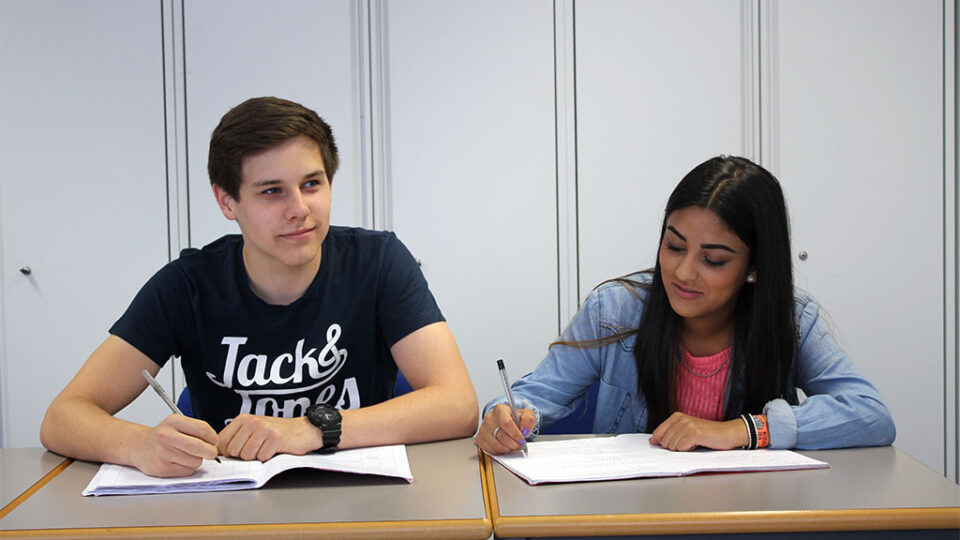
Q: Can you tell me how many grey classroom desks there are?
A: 3